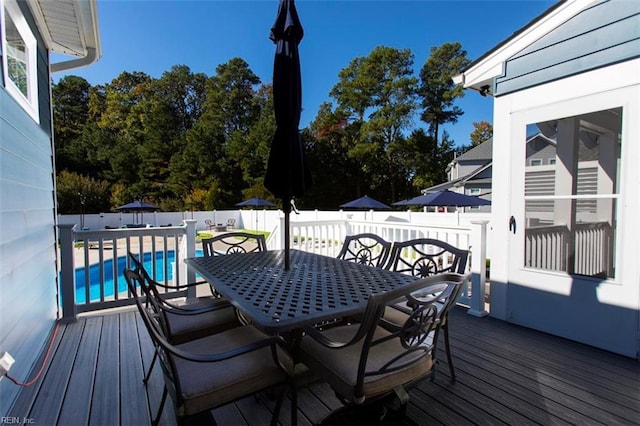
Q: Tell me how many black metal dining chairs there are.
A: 6